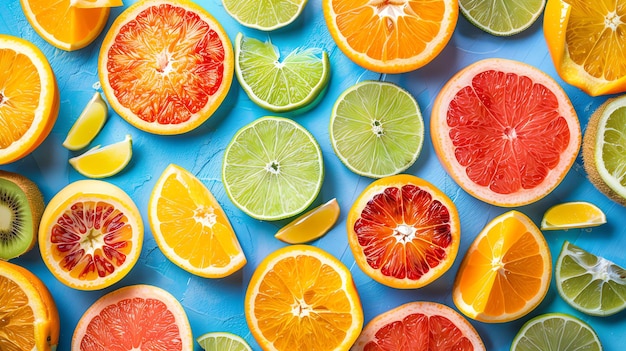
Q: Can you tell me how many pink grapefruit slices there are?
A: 3